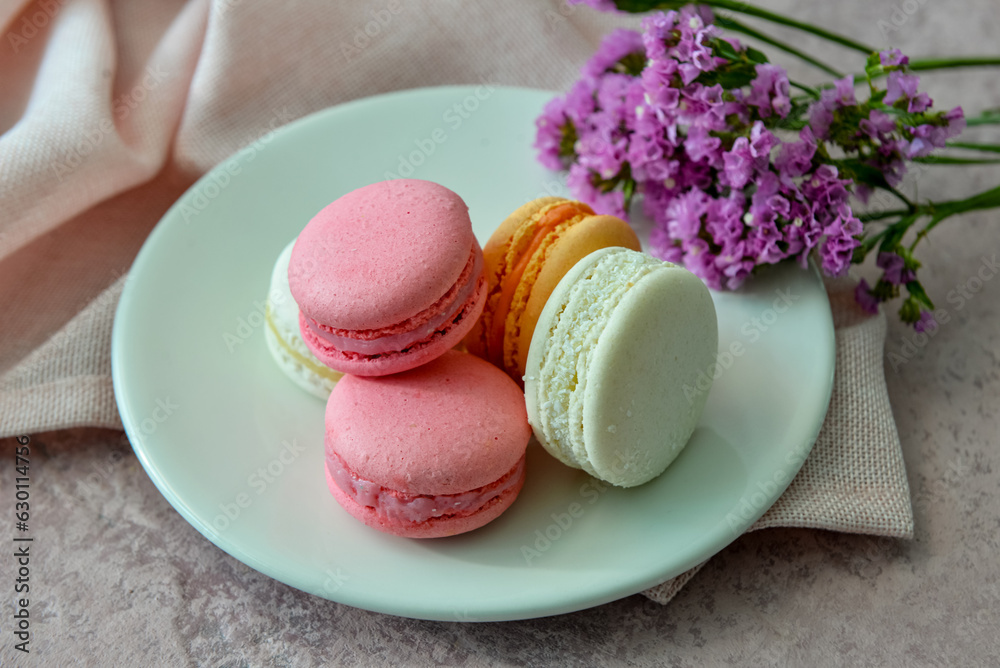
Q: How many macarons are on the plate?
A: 5